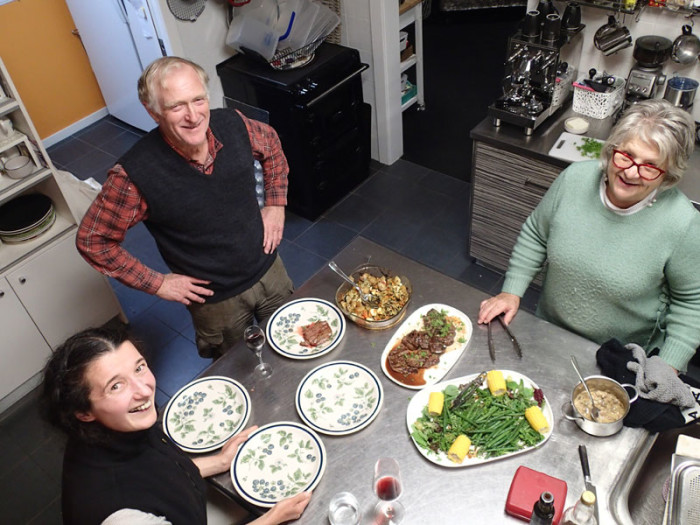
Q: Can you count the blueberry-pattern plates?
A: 4